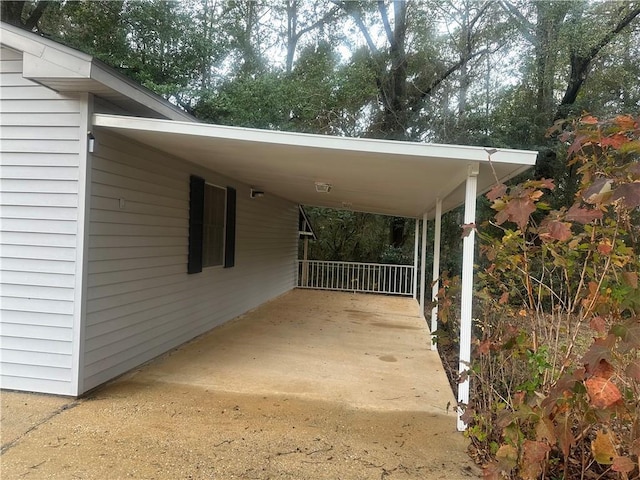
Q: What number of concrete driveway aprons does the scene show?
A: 1